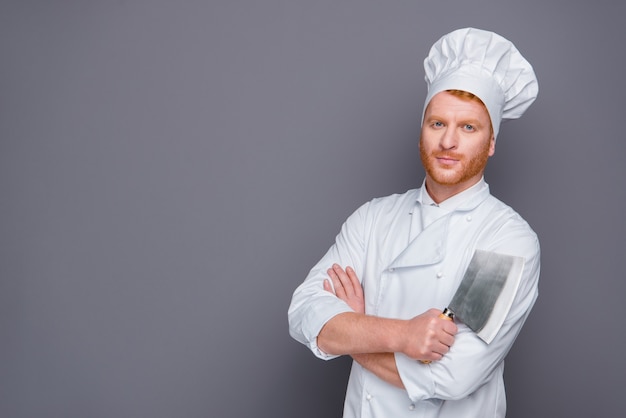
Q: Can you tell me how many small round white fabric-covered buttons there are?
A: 5